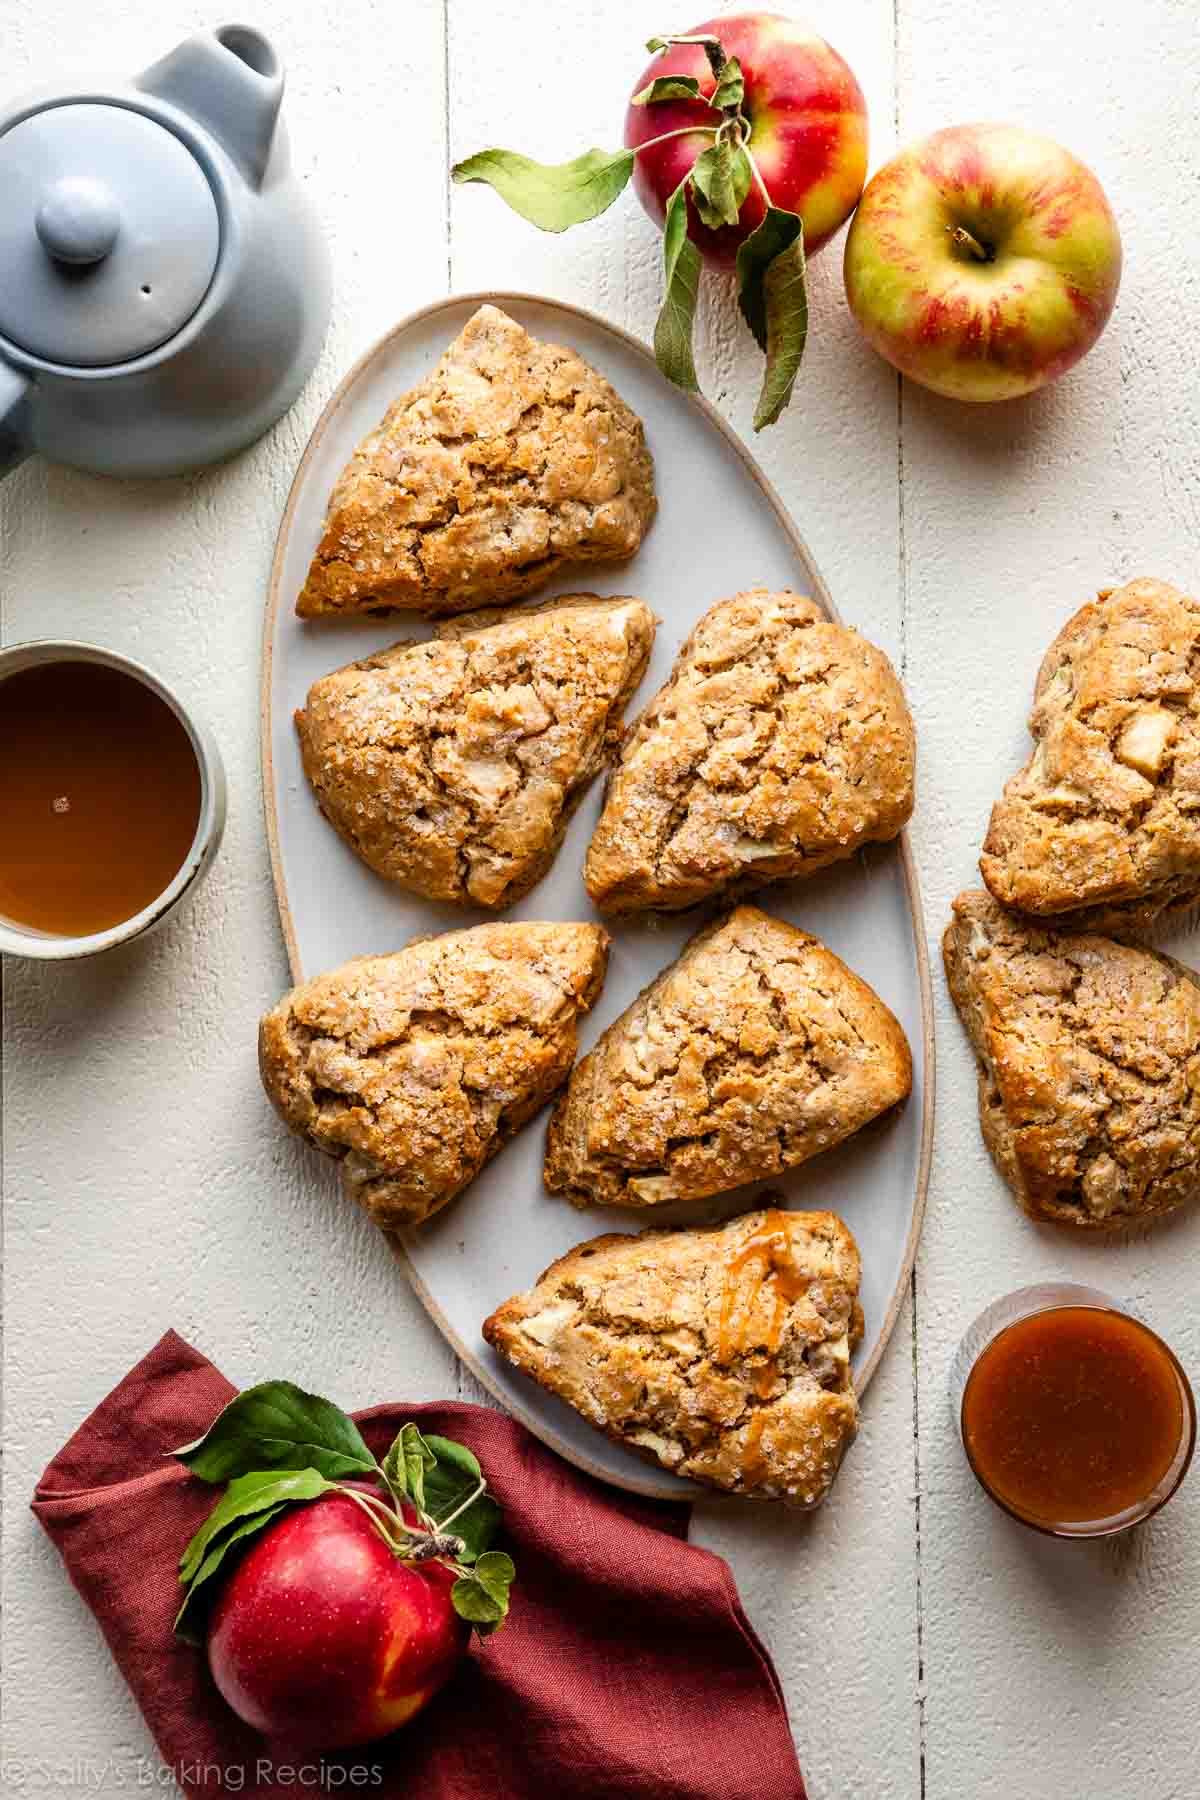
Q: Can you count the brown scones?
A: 8